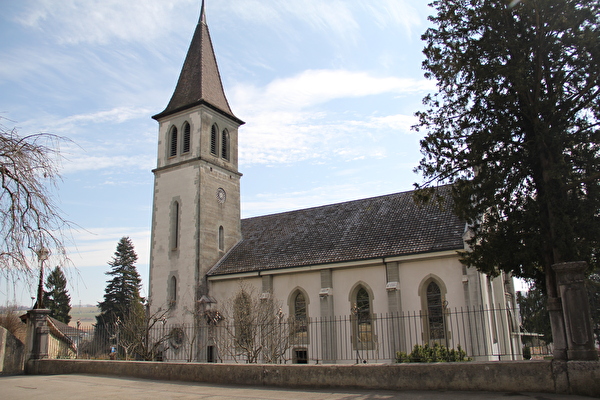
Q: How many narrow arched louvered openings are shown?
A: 4